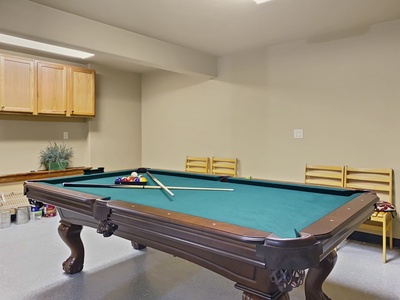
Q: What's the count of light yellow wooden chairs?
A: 4